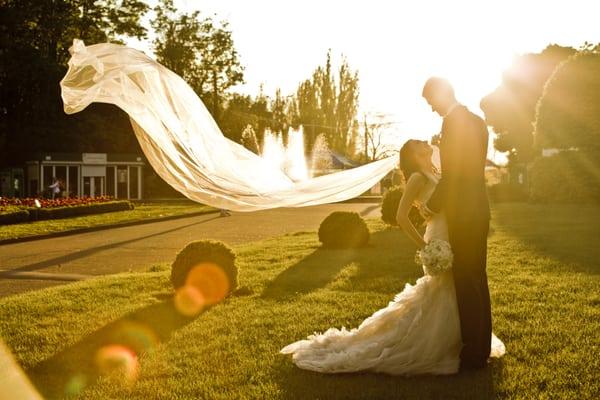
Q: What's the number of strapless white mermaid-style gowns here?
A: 1